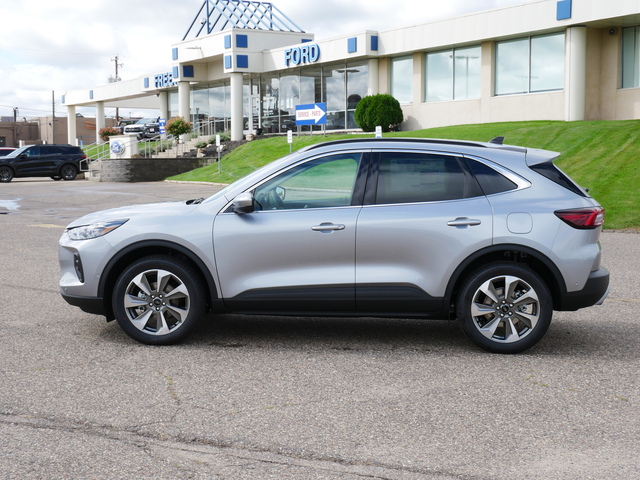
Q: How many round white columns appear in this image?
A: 7